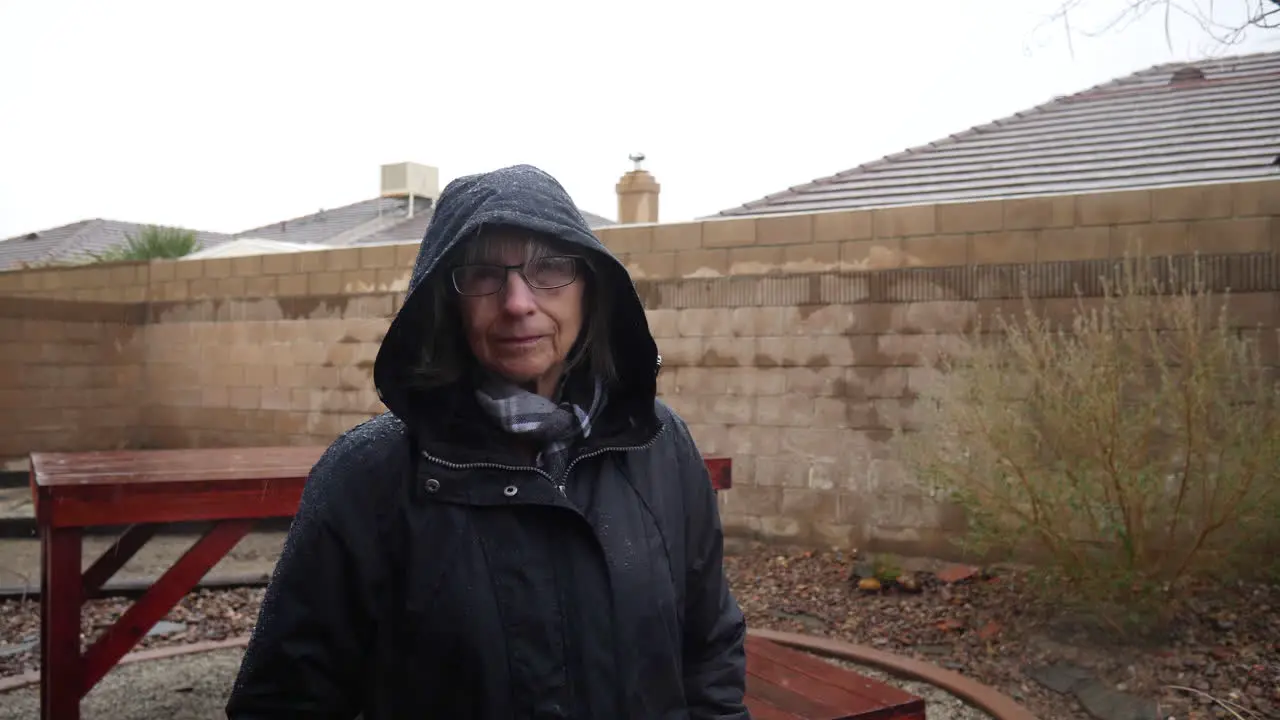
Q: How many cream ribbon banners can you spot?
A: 0